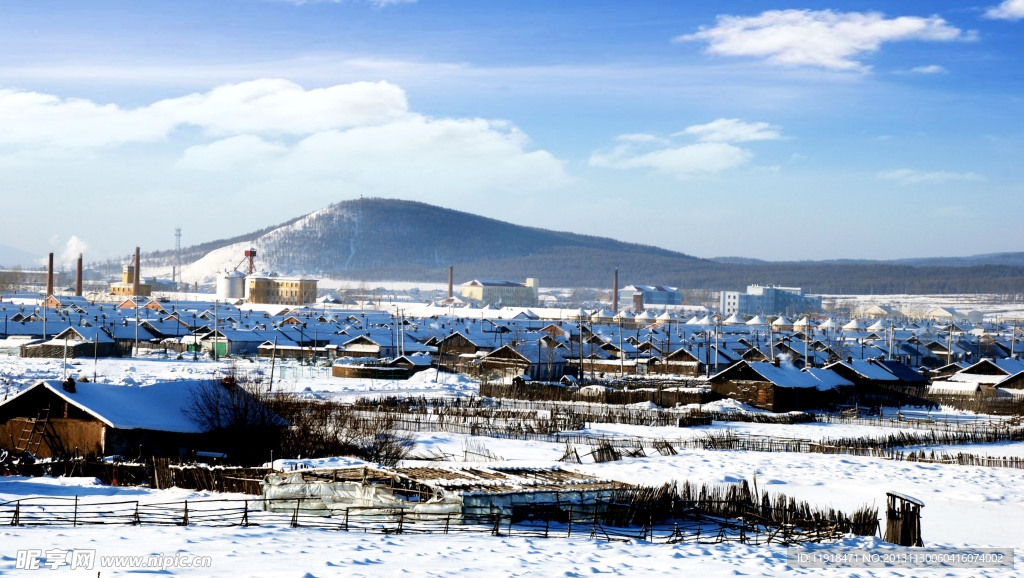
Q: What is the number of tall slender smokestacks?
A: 5